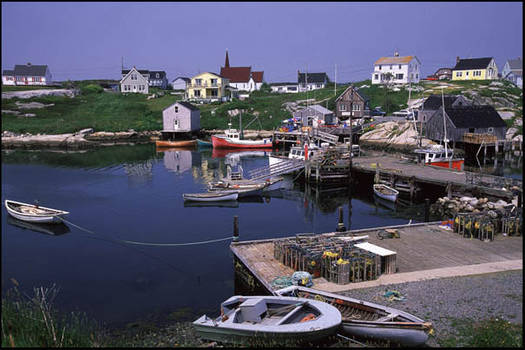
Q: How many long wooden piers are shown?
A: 2